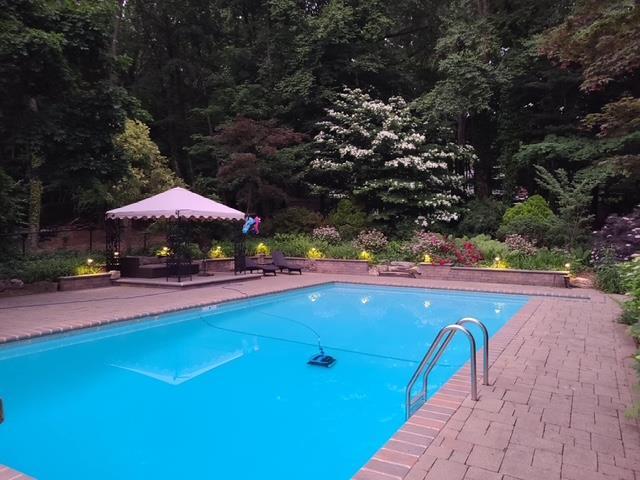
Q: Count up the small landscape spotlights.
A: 10